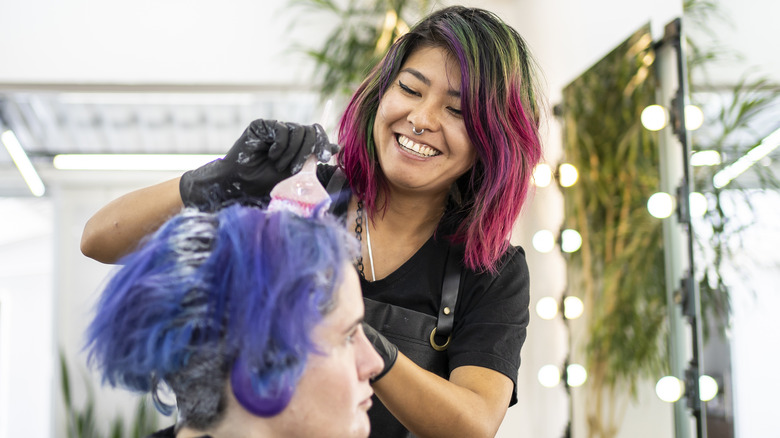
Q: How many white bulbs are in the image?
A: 14